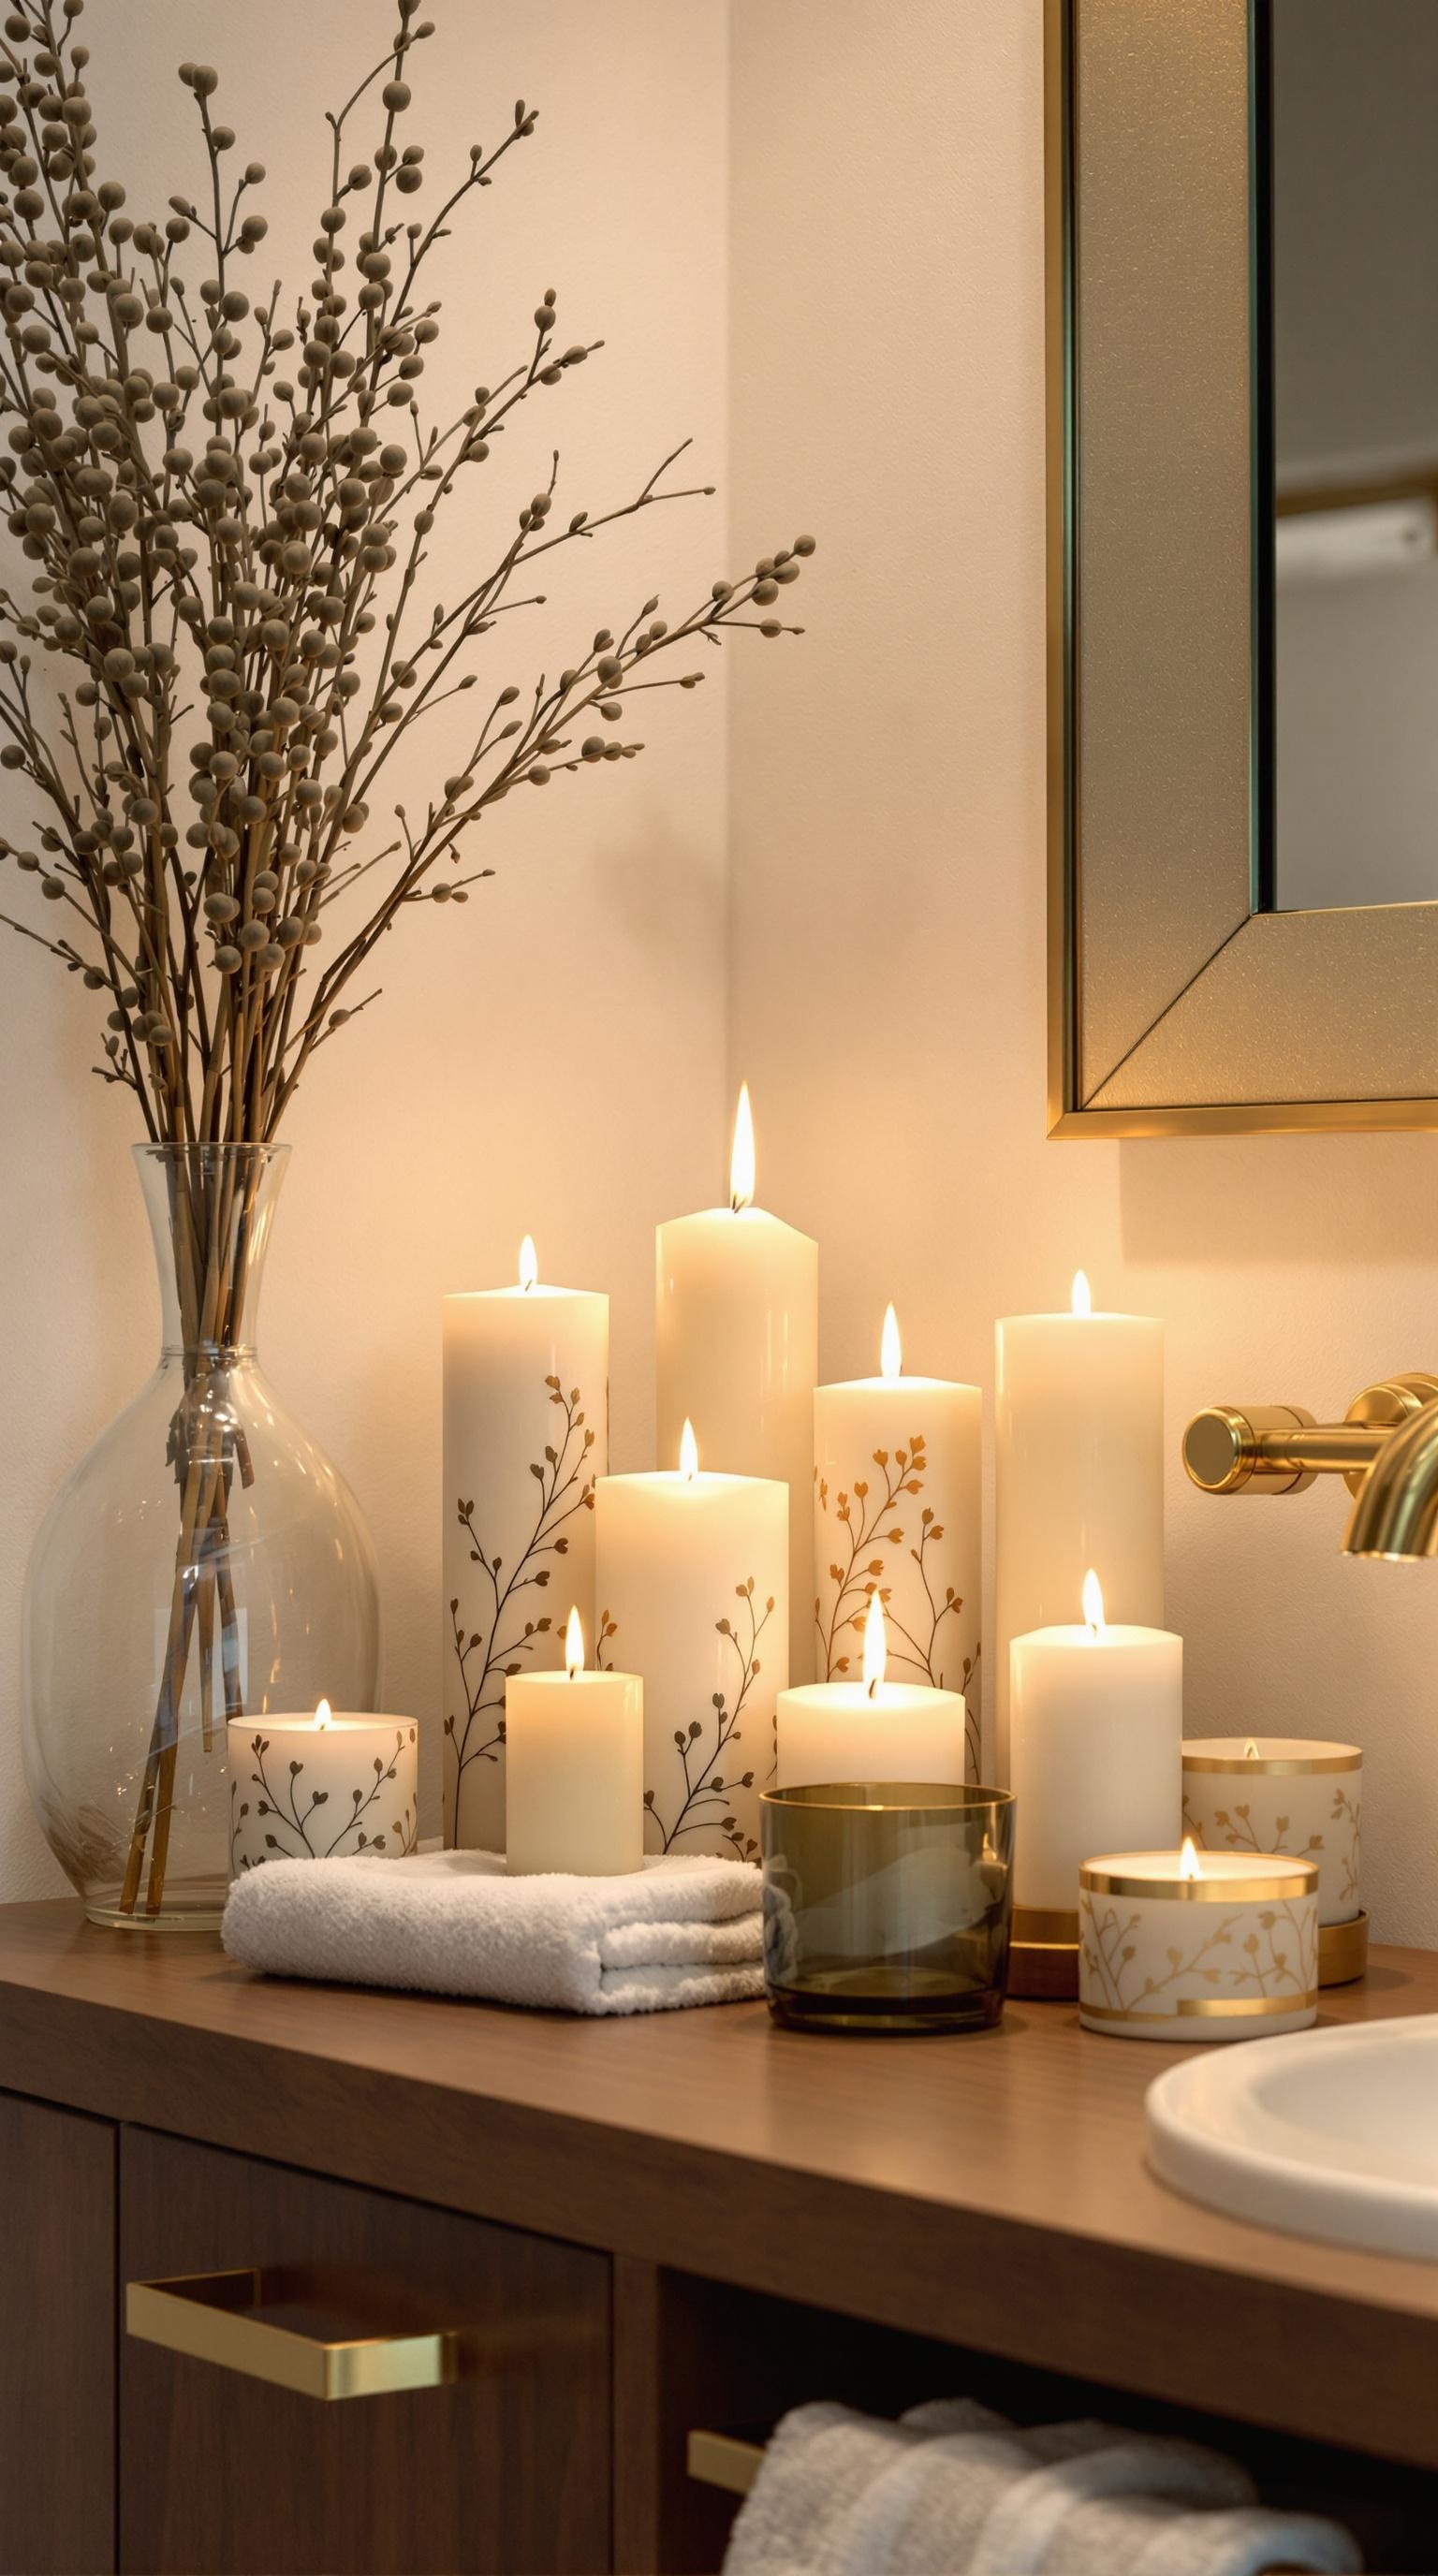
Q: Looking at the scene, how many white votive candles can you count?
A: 3